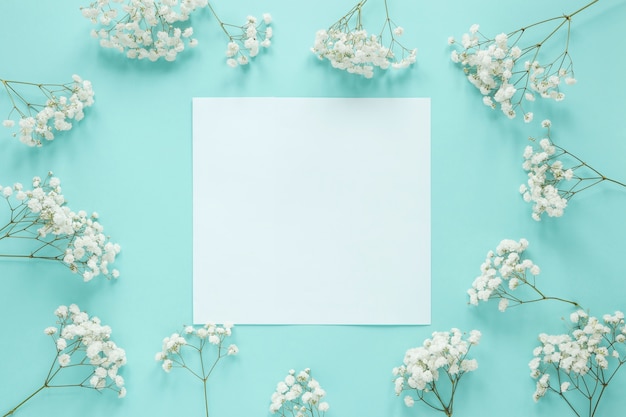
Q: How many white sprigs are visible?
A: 12